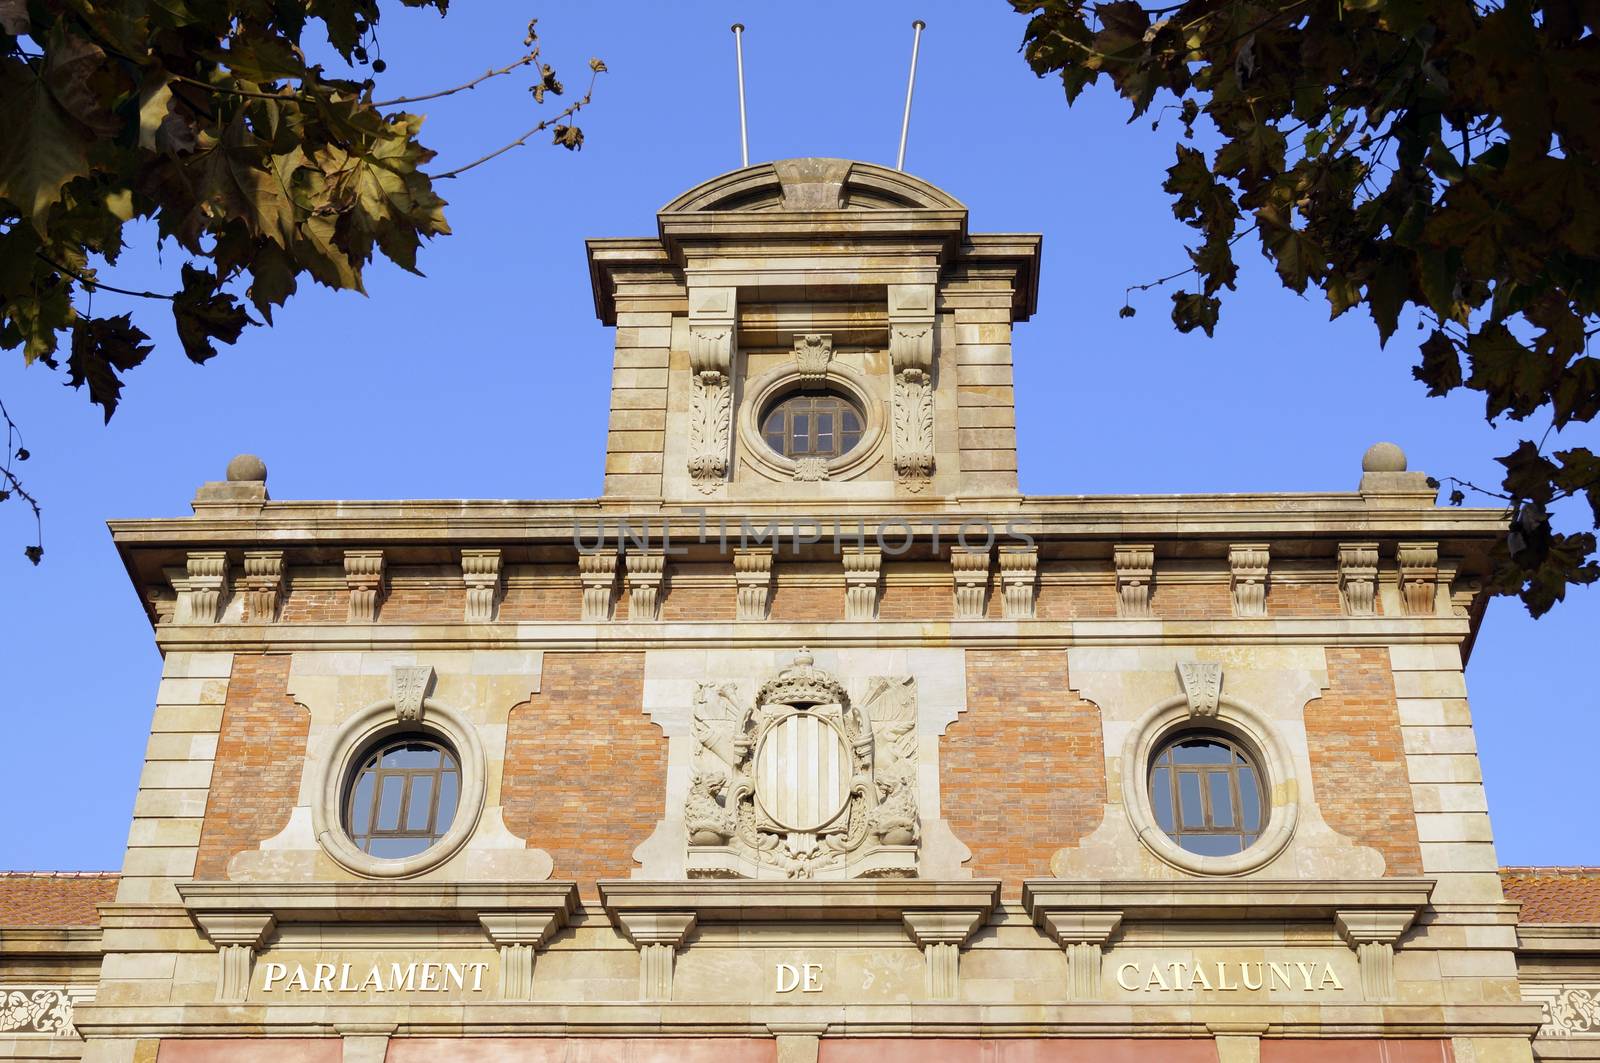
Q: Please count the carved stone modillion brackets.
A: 14